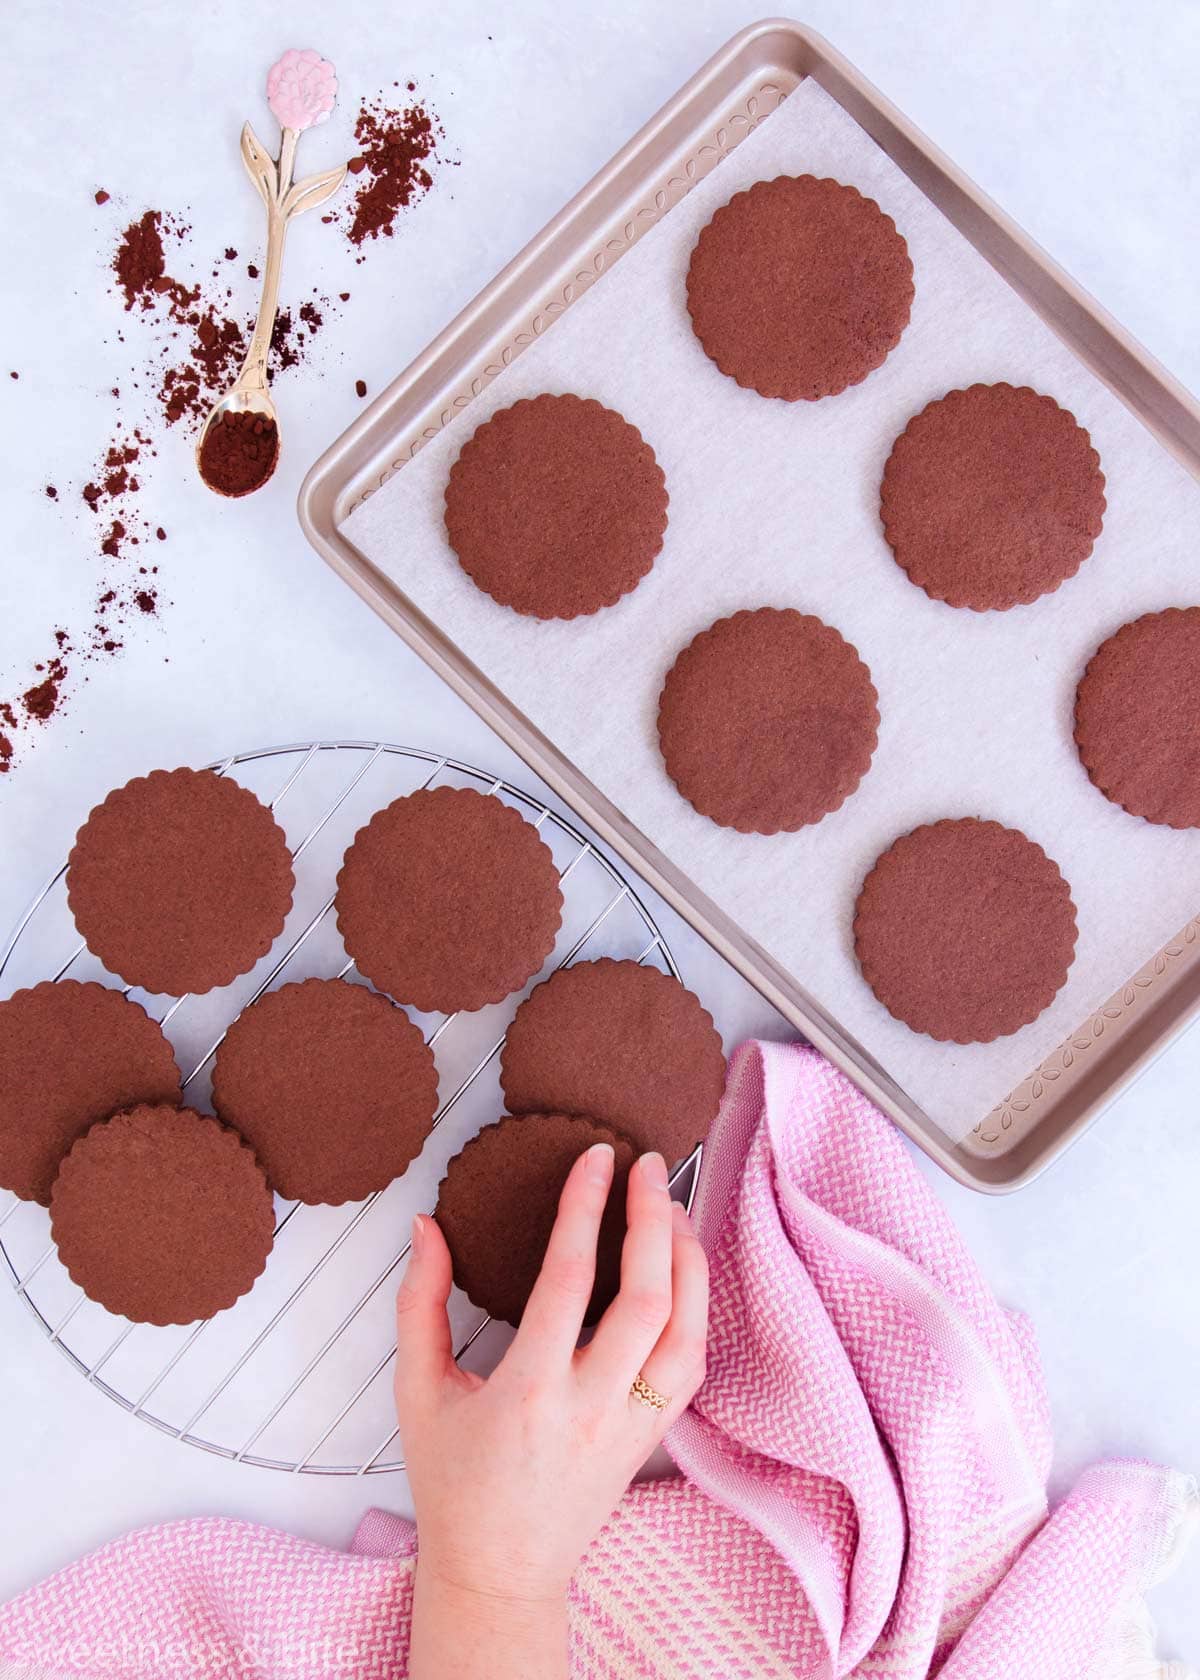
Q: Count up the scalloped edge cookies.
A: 13